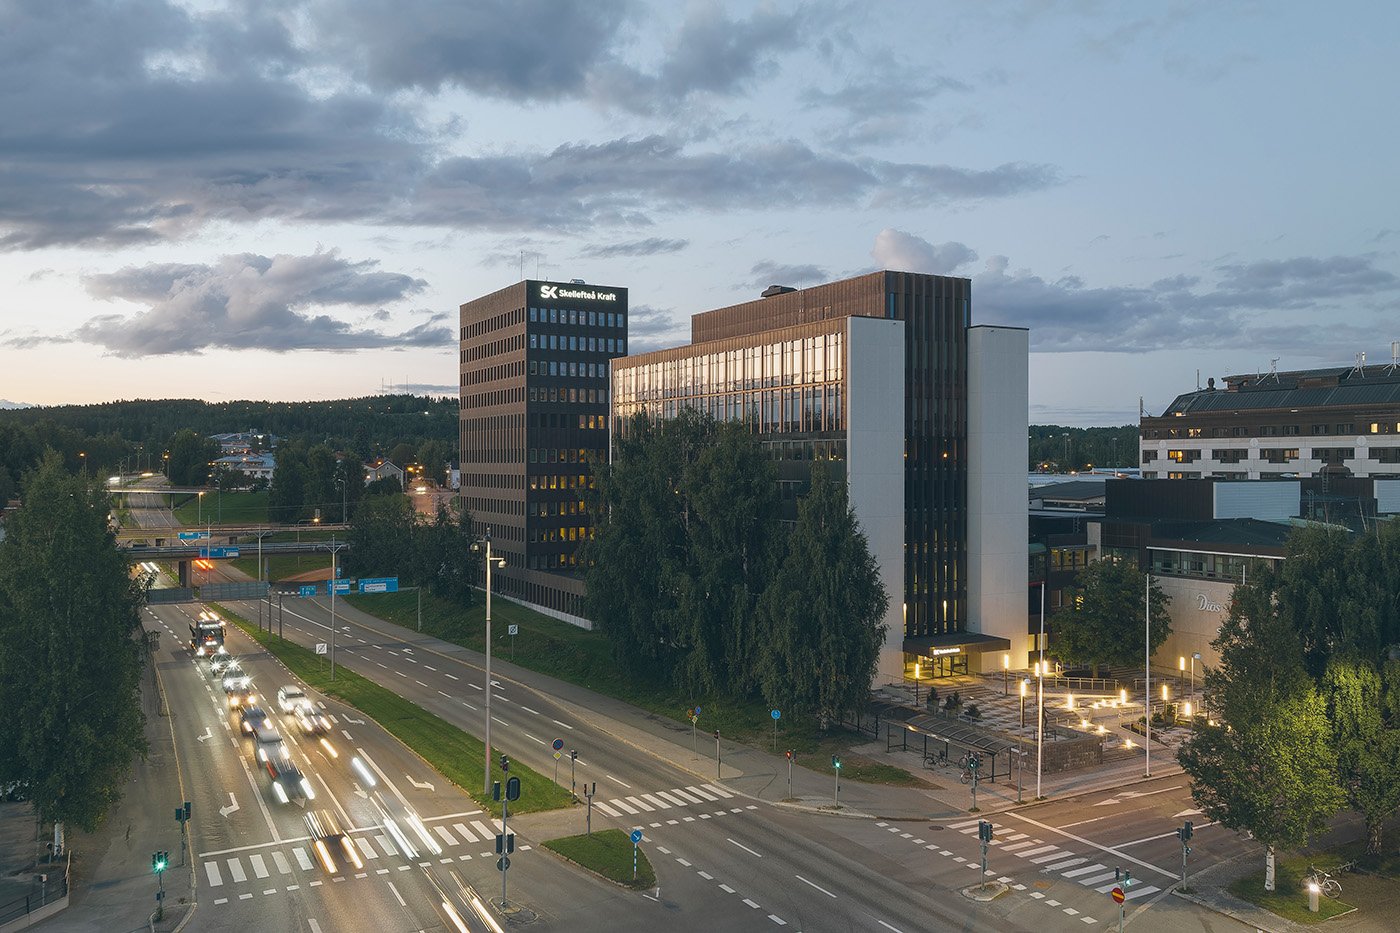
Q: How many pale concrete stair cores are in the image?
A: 2